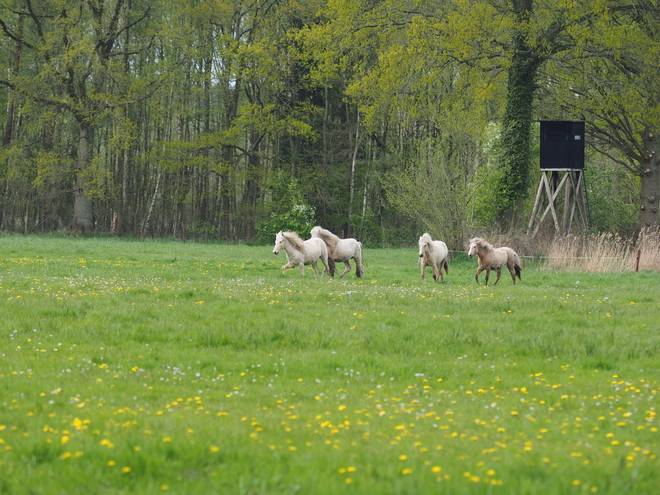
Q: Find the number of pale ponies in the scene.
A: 4